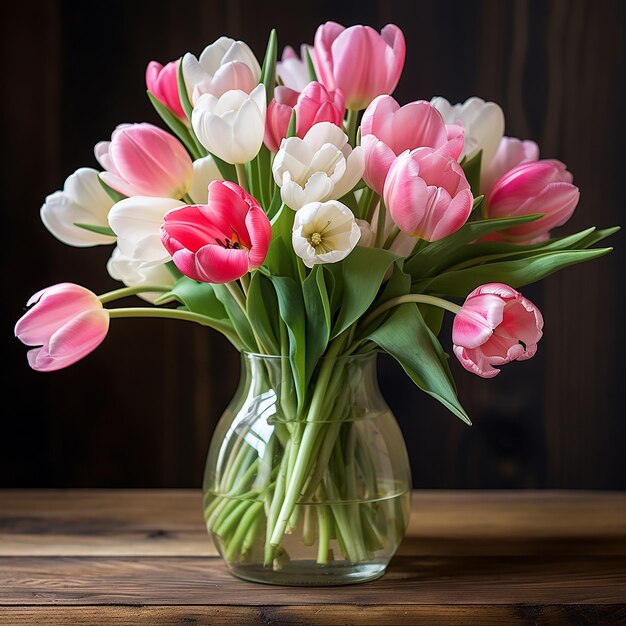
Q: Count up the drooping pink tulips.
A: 2